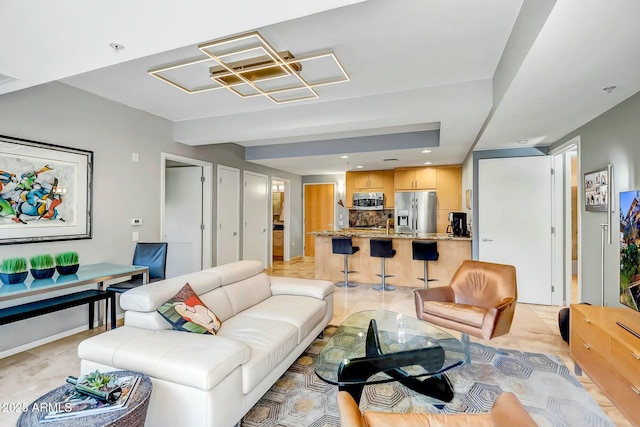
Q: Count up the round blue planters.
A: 3